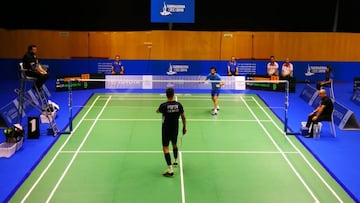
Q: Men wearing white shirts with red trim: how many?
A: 2